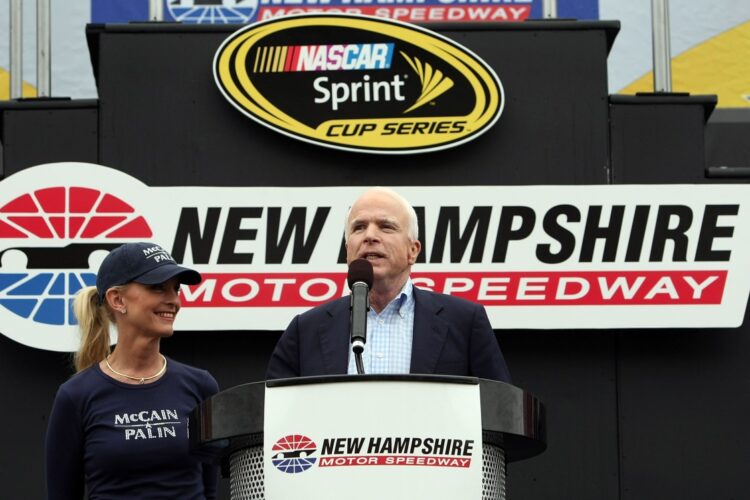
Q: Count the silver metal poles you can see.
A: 5